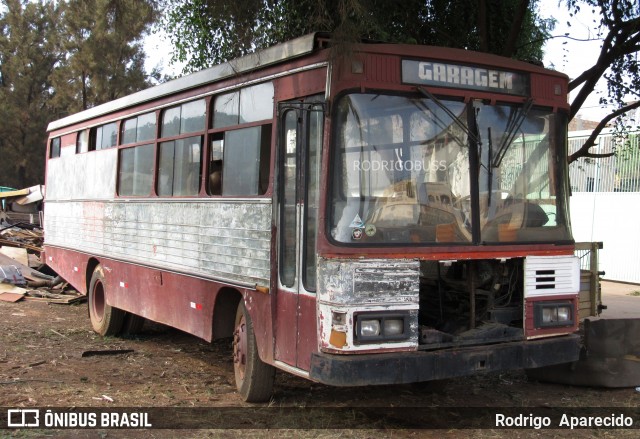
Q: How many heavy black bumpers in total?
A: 1